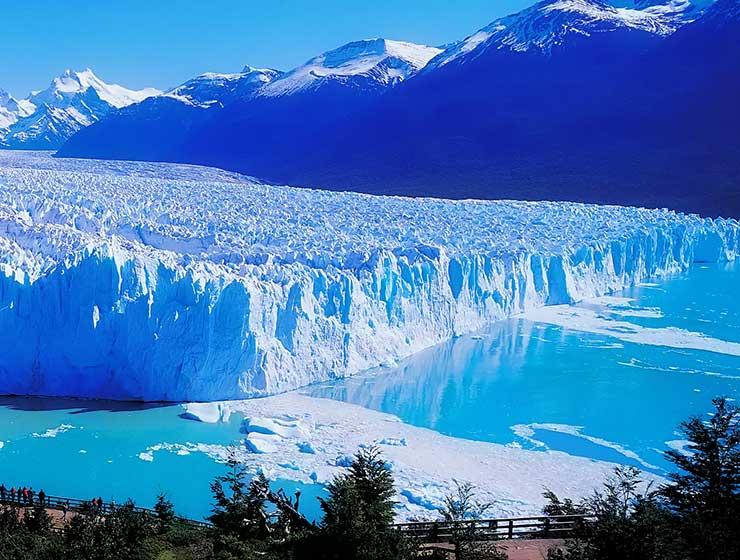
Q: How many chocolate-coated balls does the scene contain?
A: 0